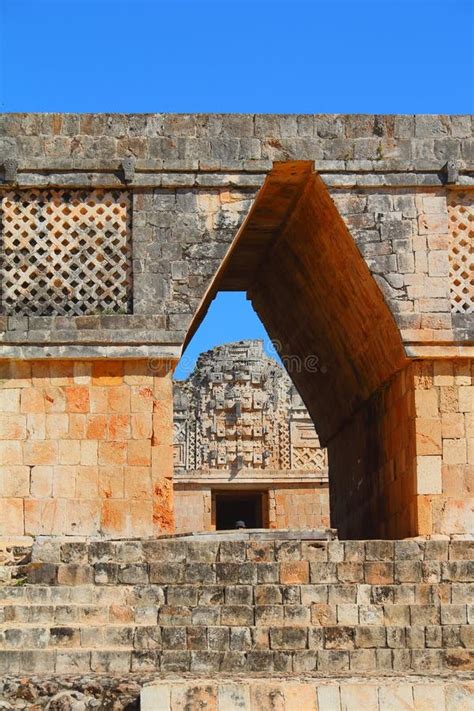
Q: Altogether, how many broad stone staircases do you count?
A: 1